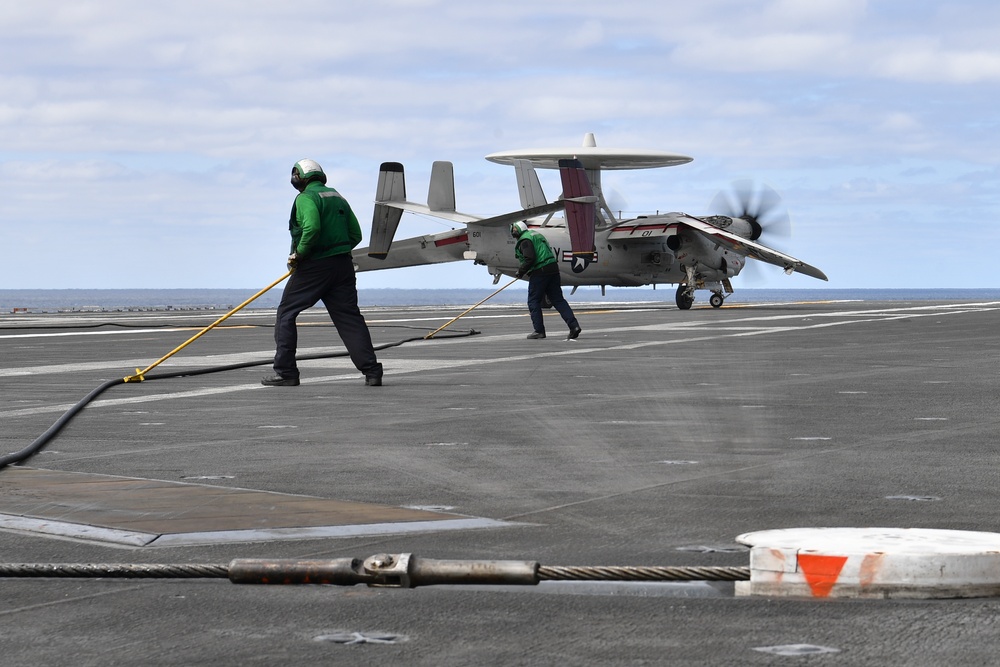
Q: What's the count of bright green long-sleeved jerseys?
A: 1